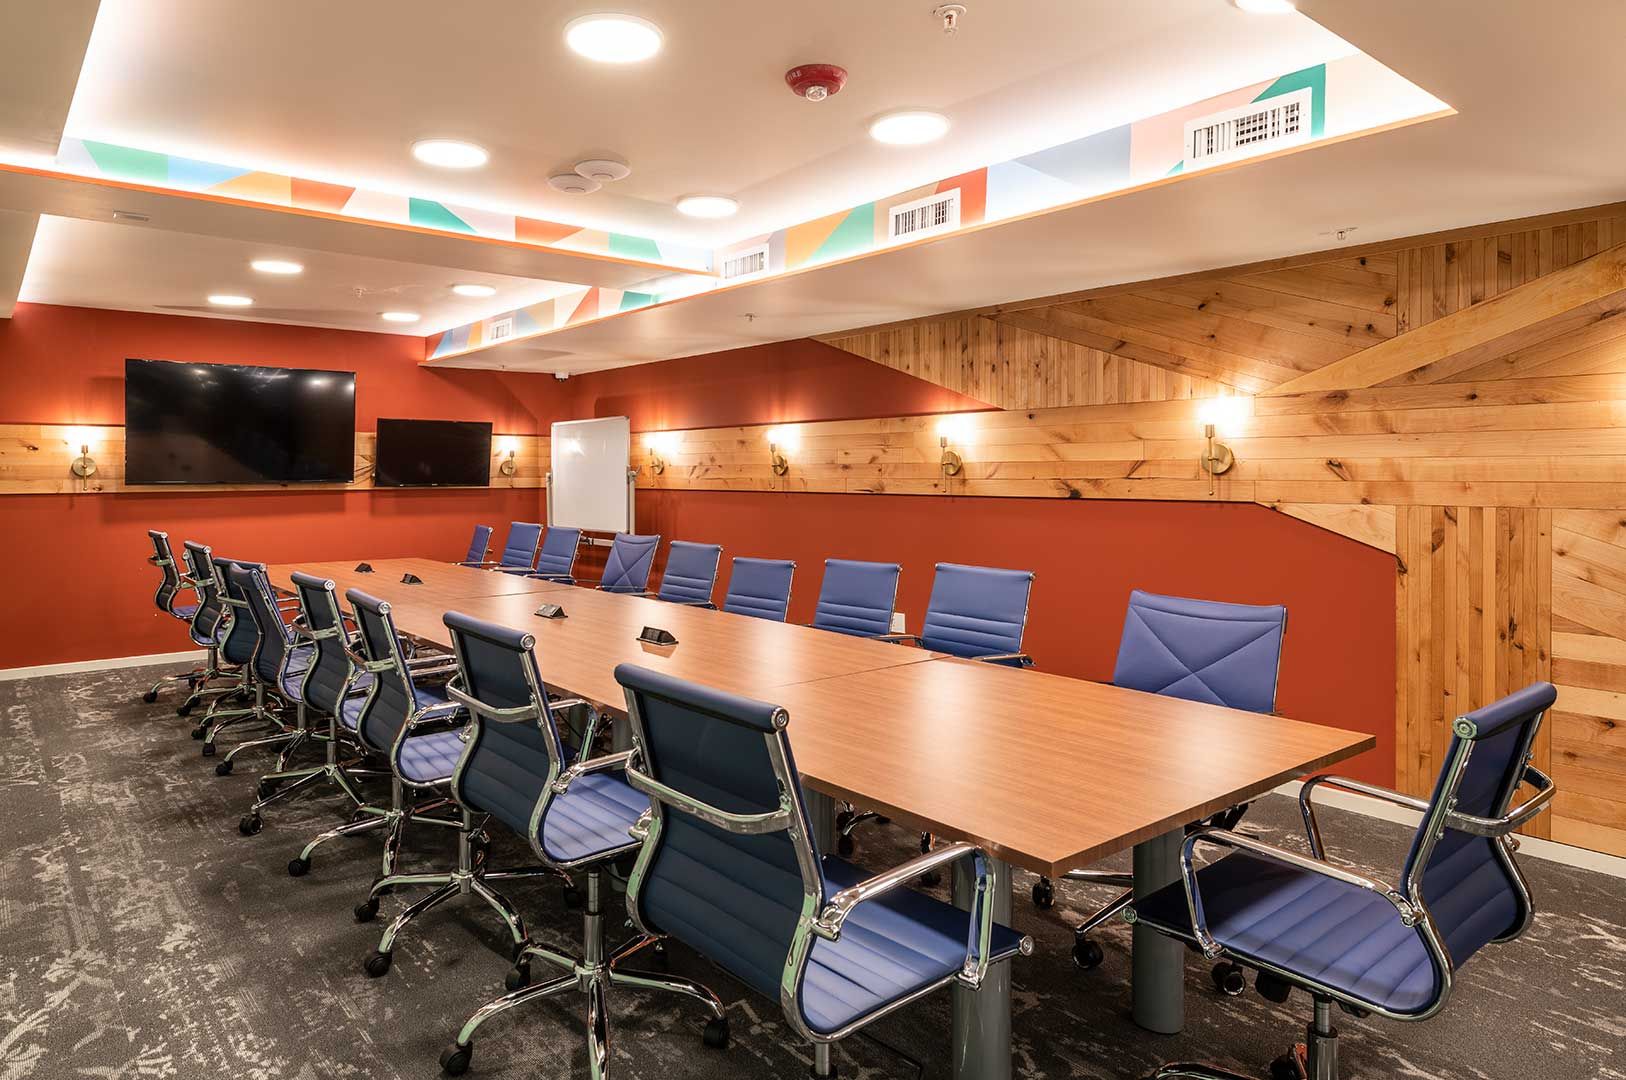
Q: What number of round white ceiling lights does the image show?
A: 9